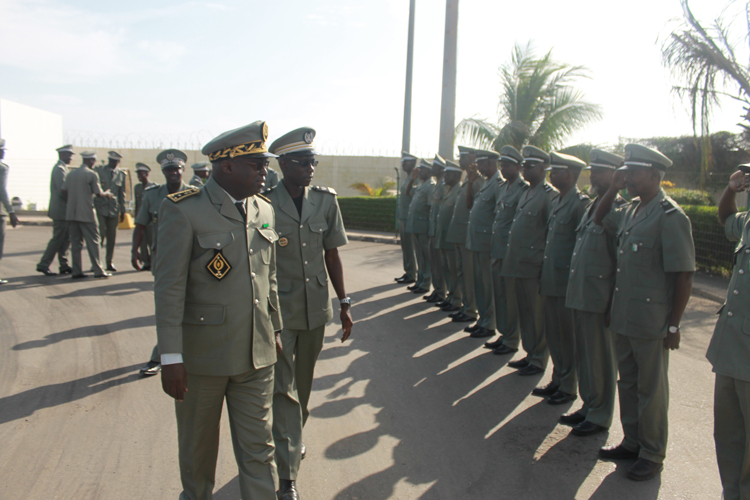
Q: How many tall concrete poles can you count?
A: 2